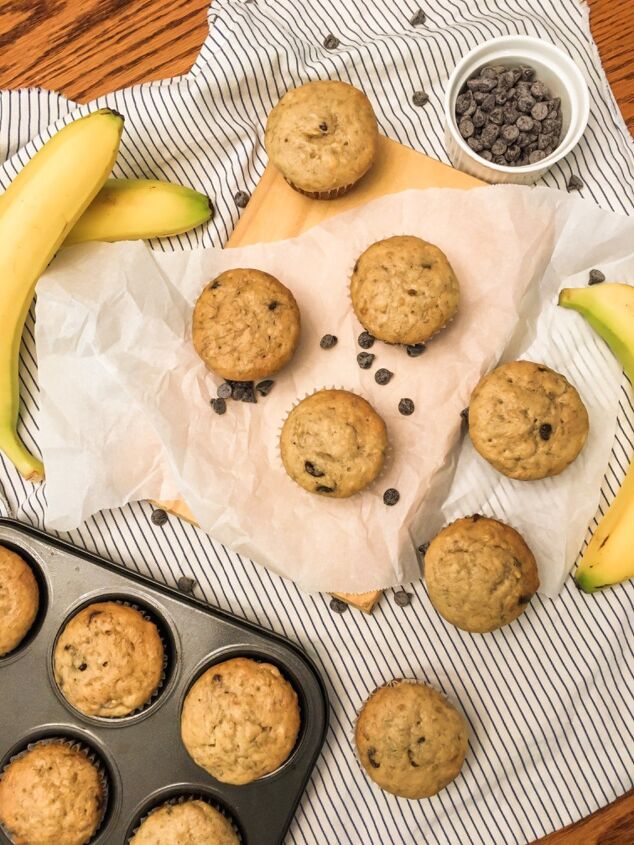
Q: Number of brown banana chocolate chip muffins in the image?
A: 12